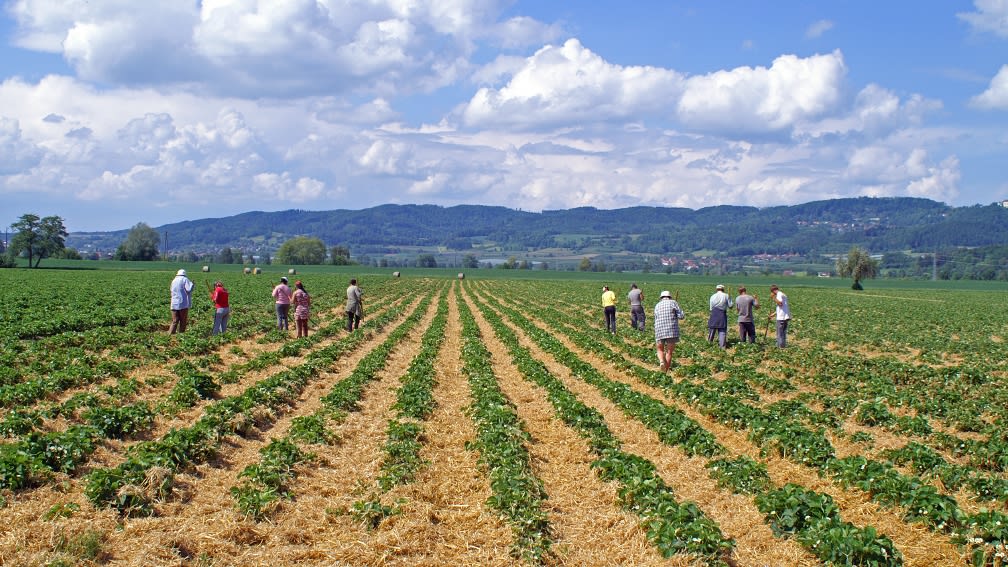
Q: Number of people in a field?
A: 11